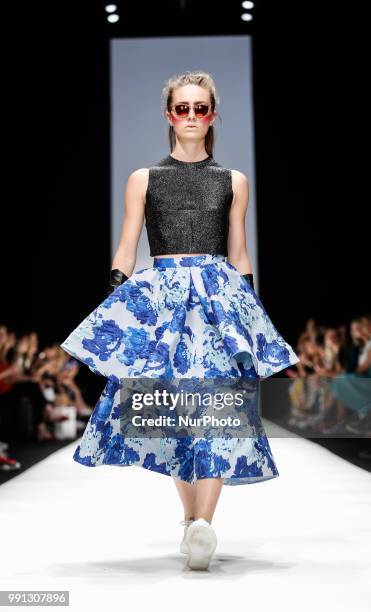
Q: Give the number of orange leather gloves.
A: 0